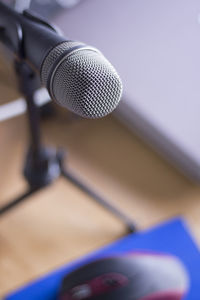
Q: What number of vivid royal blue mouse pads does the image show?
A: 1